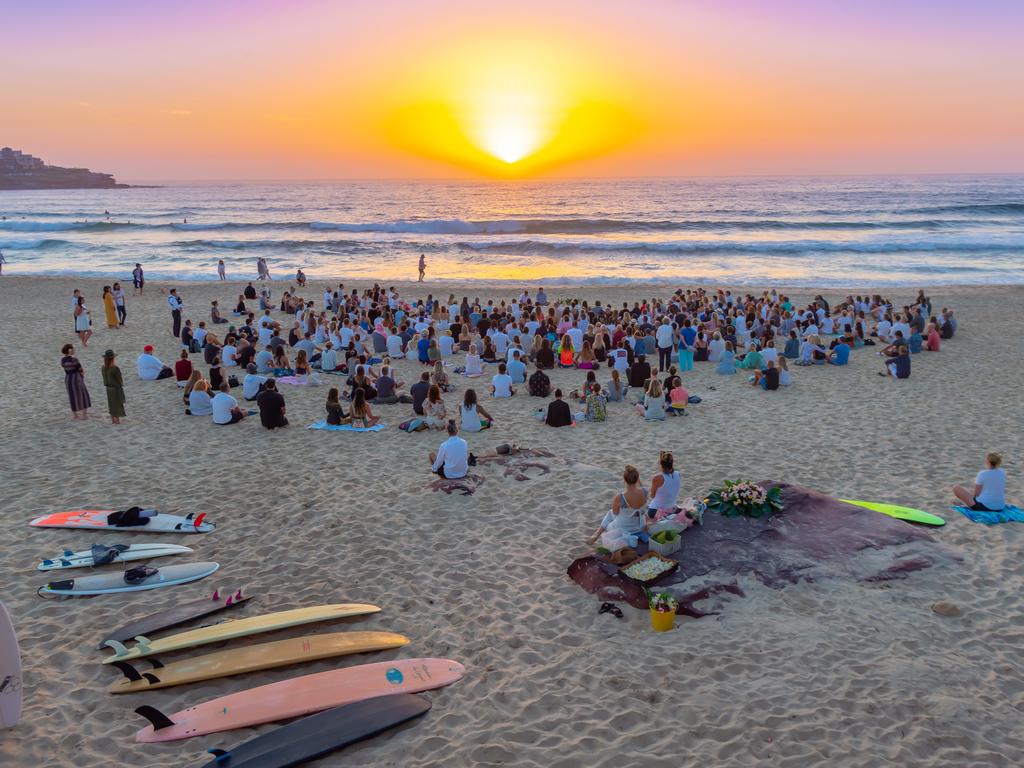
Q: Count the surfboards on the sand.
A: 10